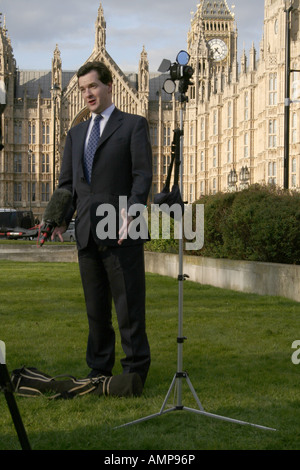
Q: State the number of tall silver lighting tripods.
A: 1